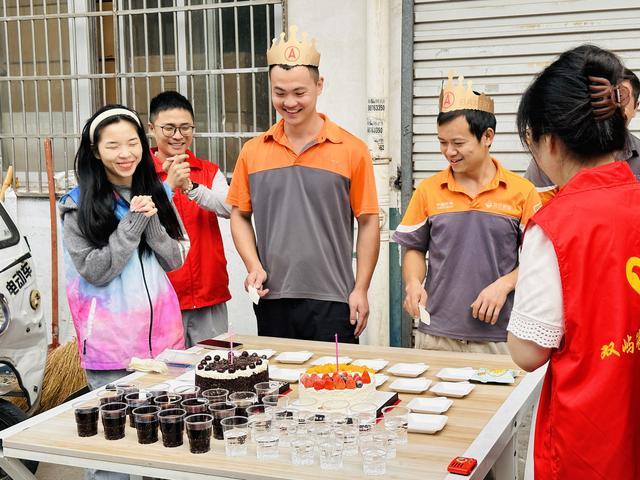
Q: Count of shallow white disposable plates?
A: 12